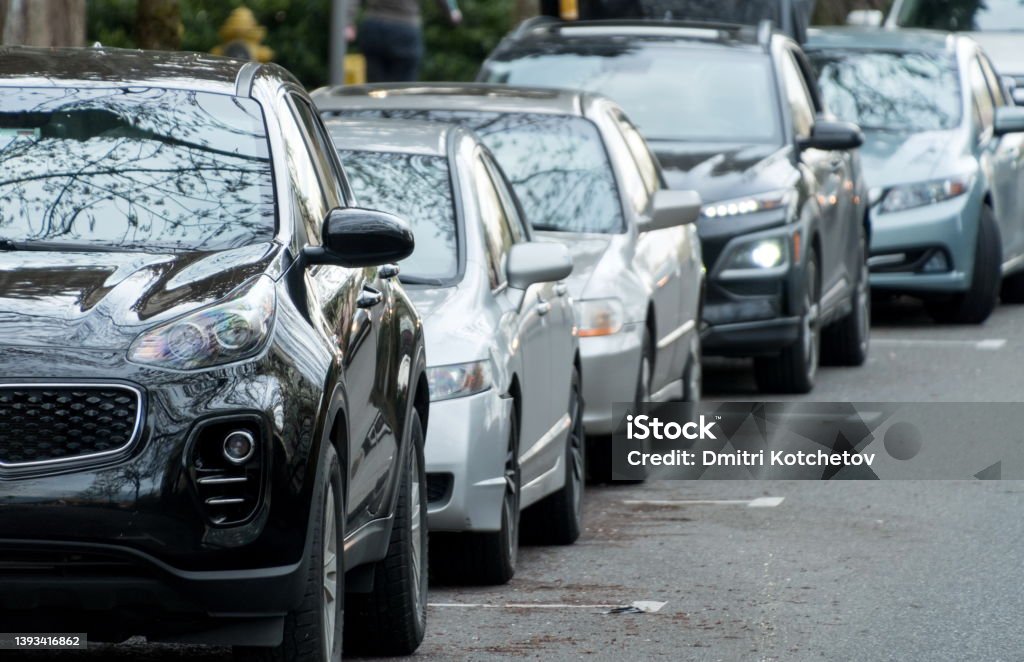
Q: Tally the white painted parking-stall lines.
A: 4